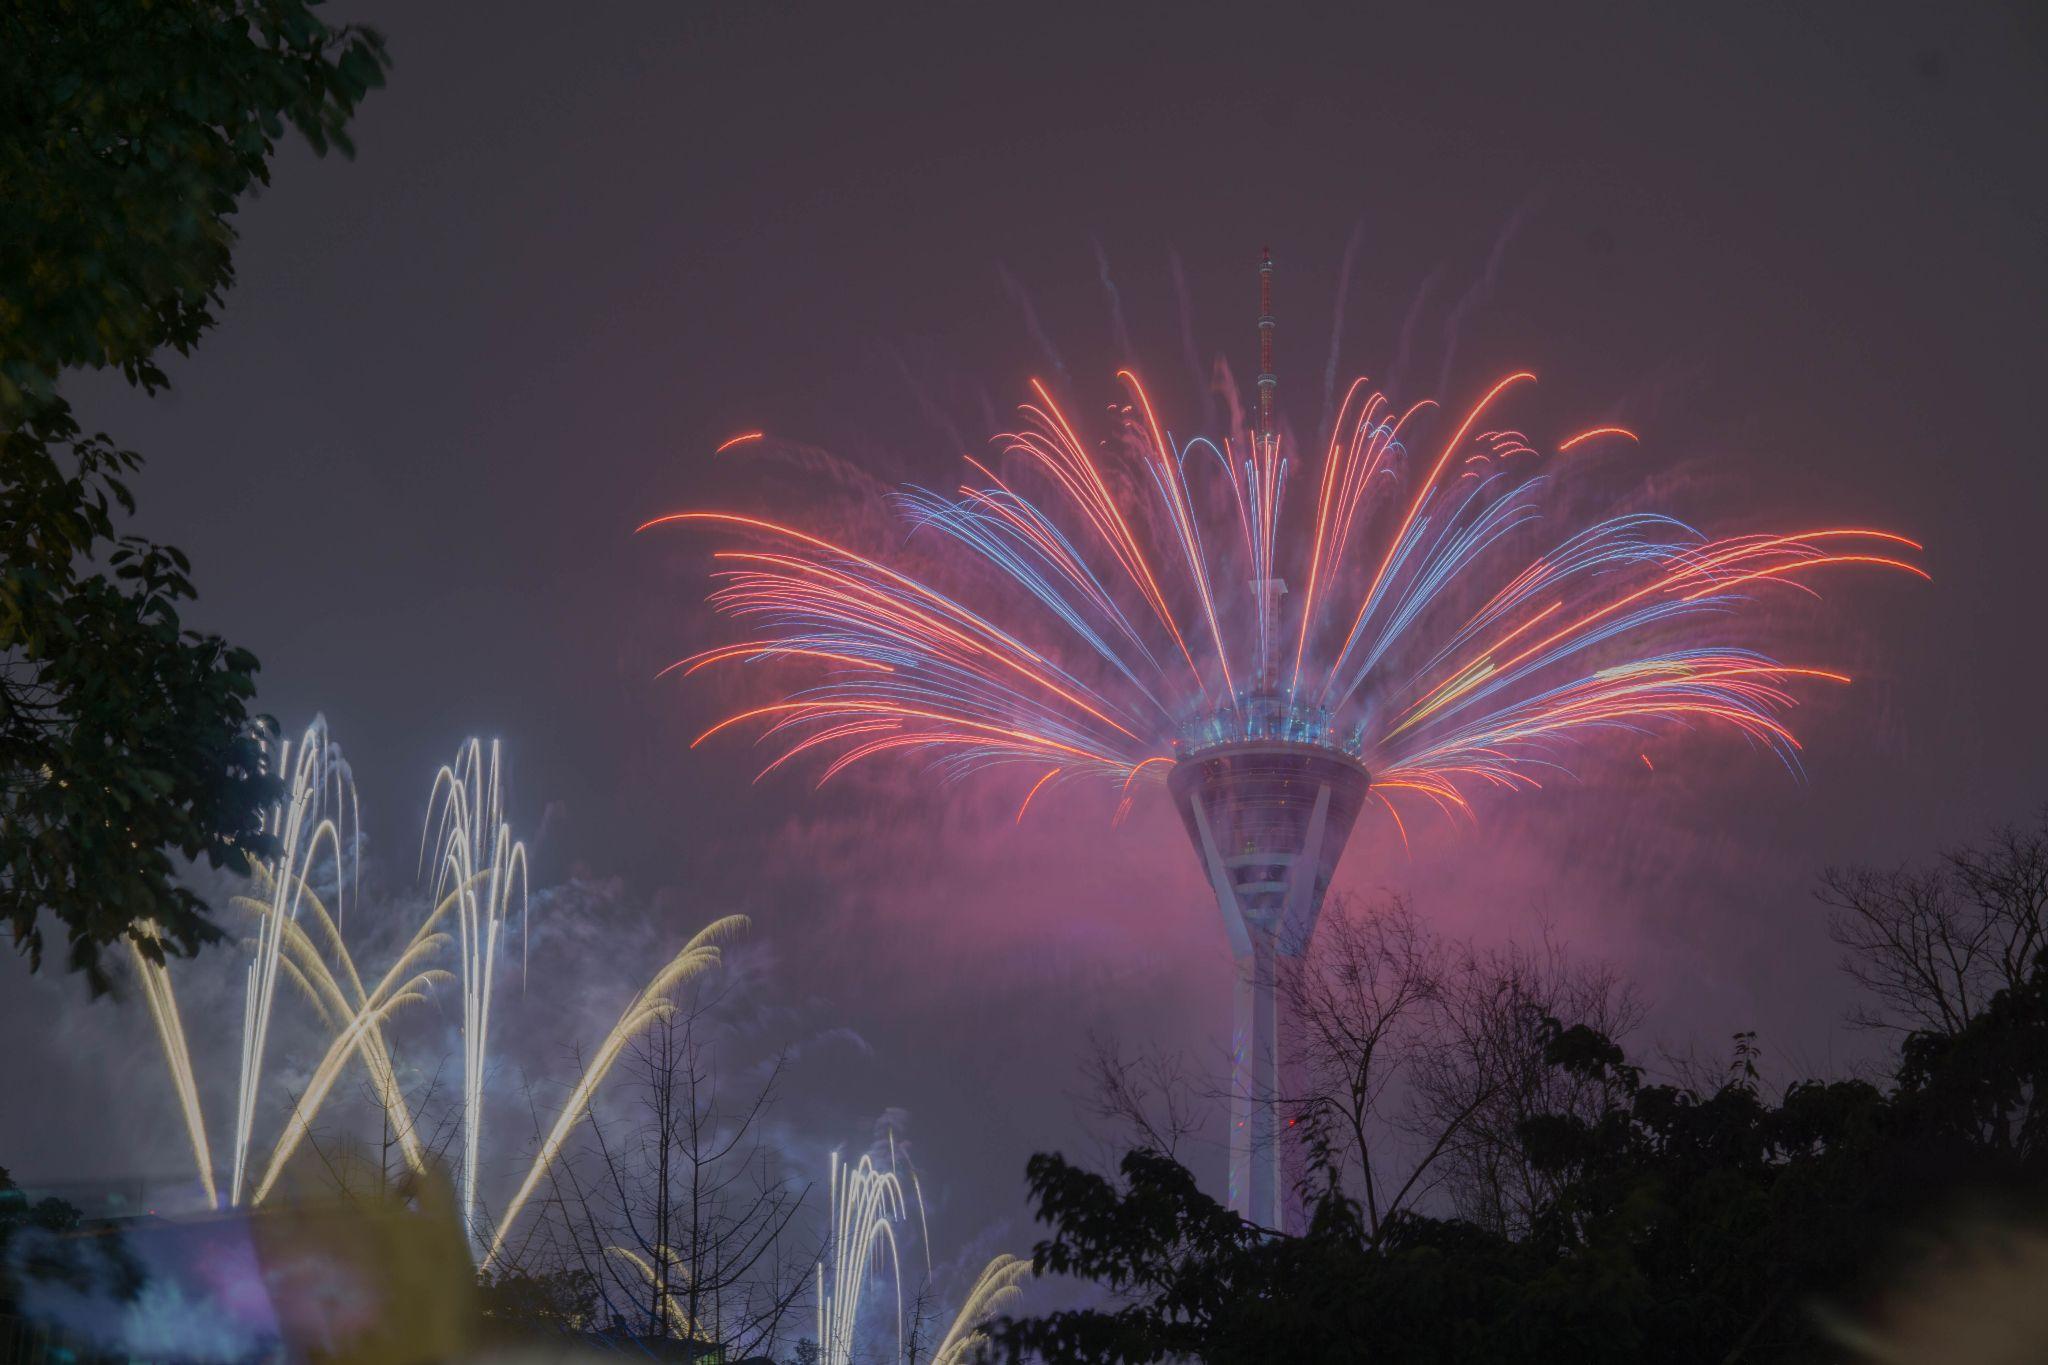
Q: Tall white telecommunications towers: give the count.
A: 1